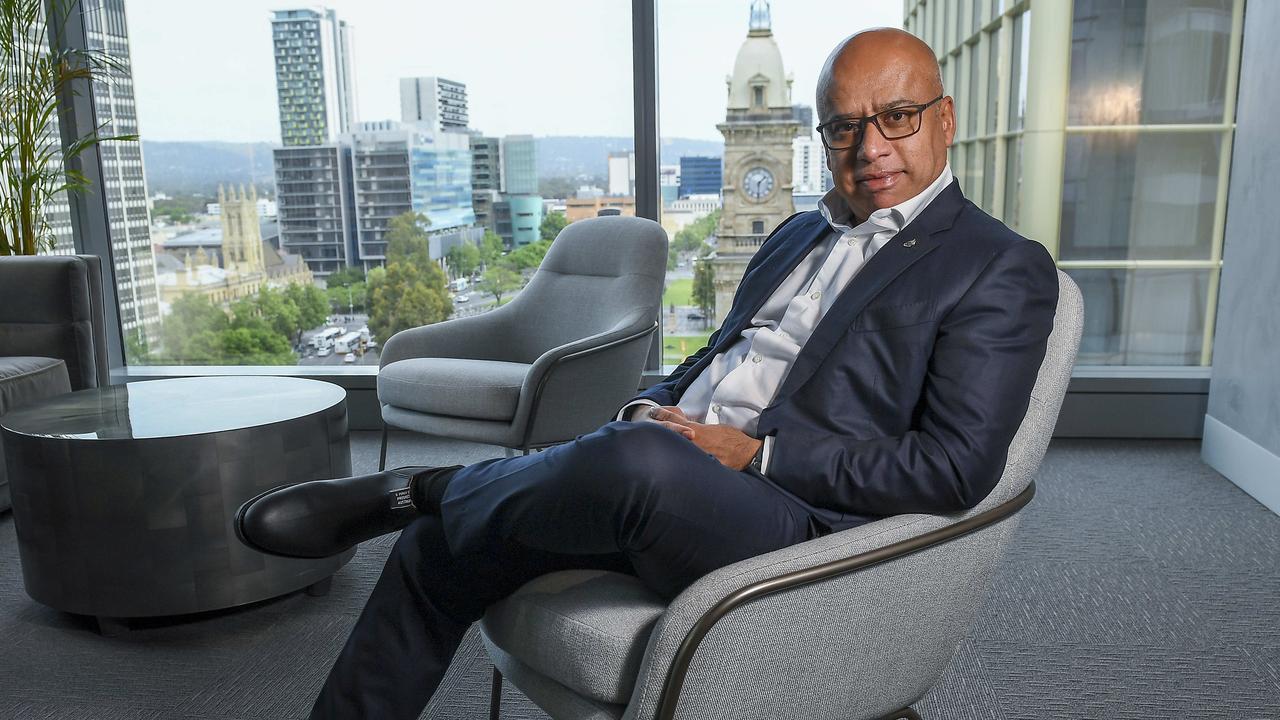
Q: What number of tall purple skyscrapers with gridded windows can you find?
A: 0